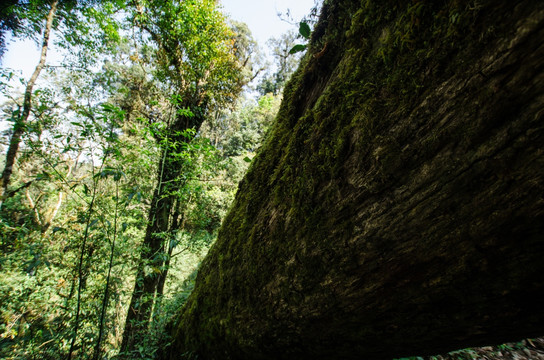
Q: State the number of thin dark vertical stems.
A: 2